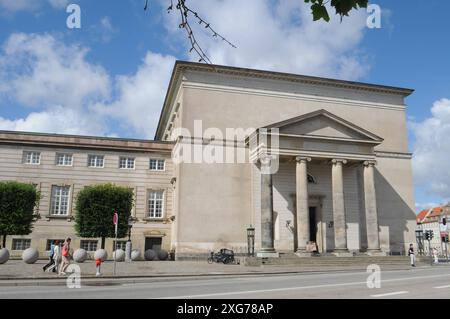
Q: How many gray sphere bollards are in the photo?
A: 8